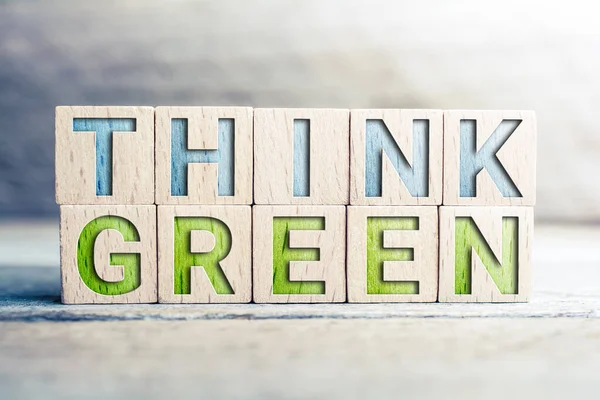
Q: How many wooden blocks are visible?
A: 10